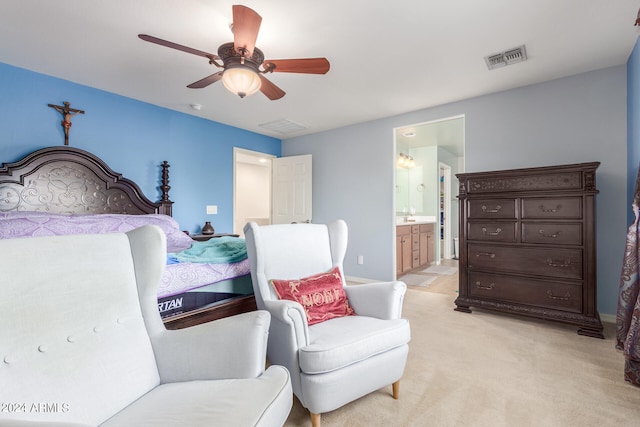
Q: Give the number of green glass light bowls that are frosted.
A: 0